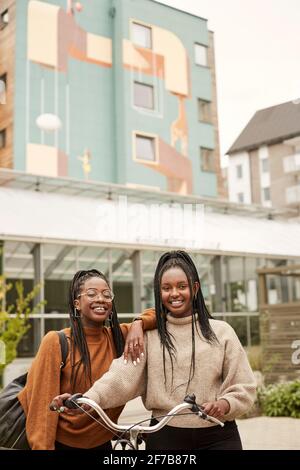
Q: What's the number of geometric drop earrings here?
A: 2